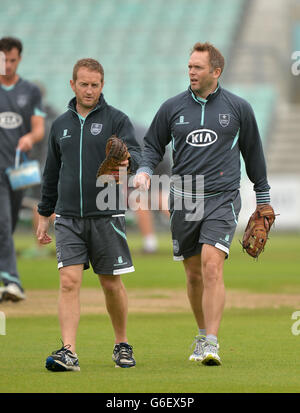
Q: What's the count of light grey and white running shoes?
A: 2